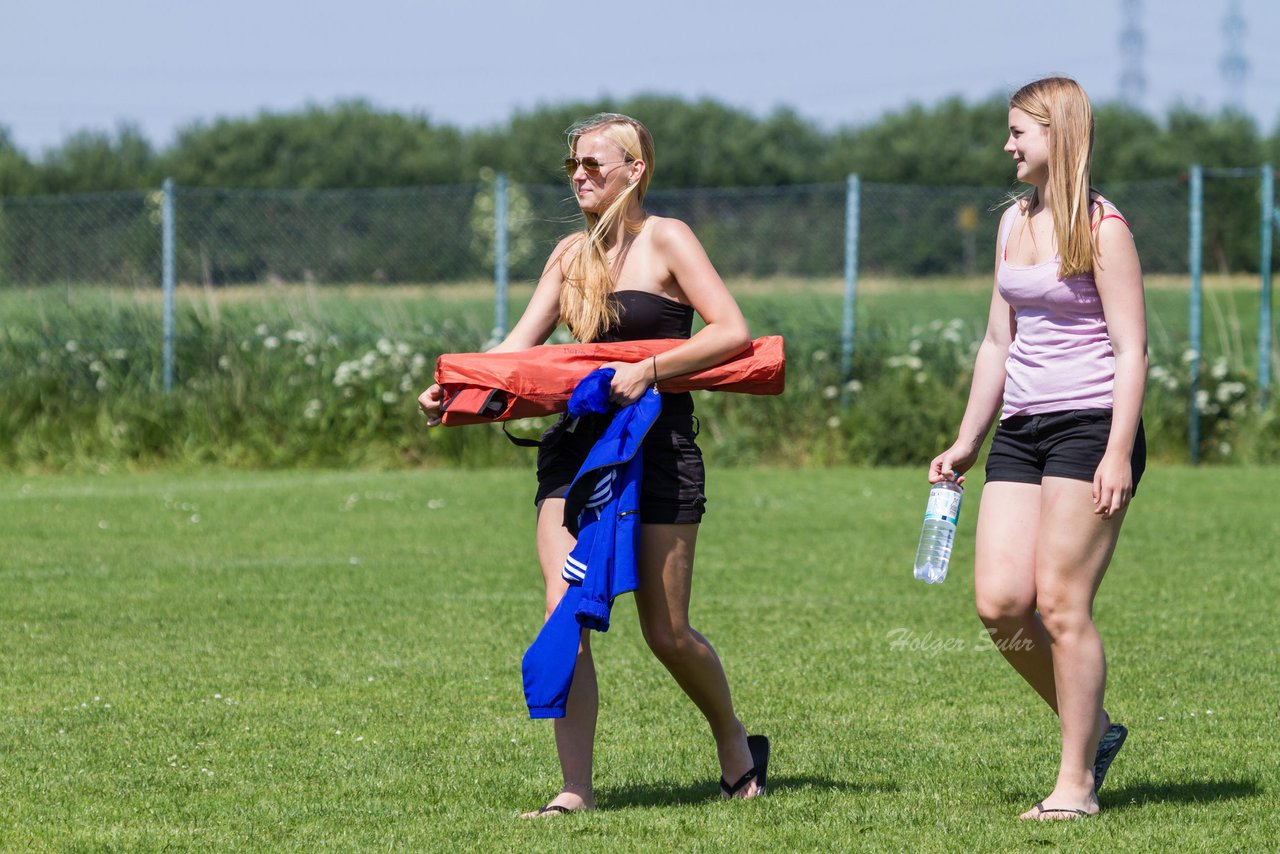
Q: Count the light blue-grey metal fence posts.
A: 5